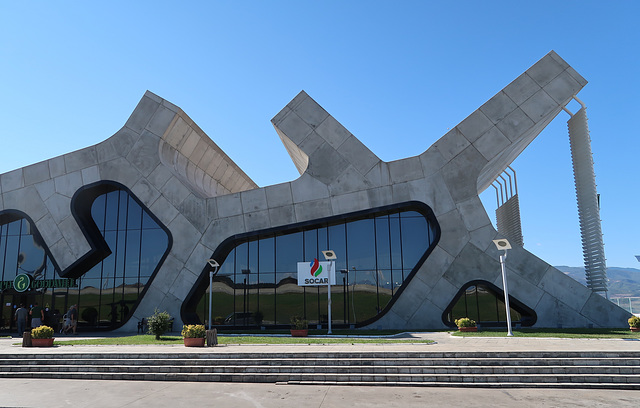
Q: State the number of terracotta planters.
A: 5